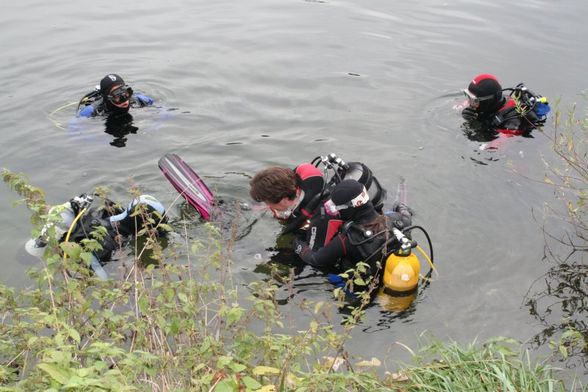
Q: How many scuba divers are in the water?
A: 5